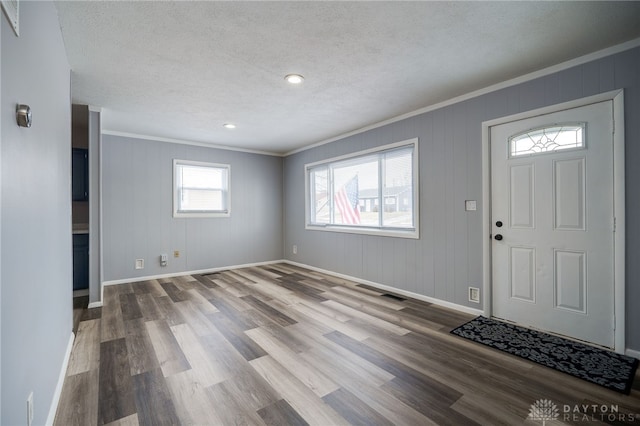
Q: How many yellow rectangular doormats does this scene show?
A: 0